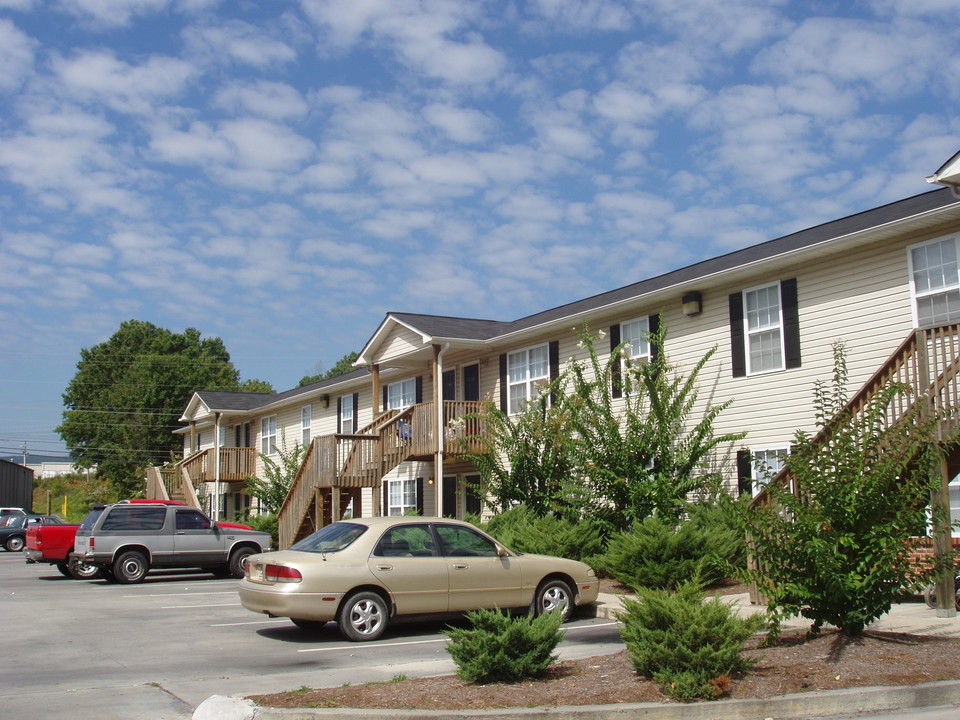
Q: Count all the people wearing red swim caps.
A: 0